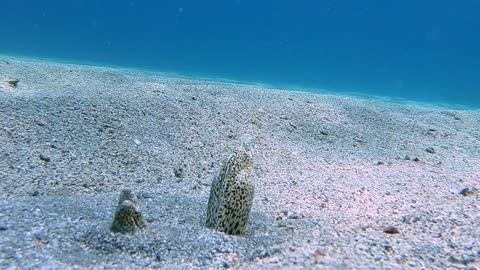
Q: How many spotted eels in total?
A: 2